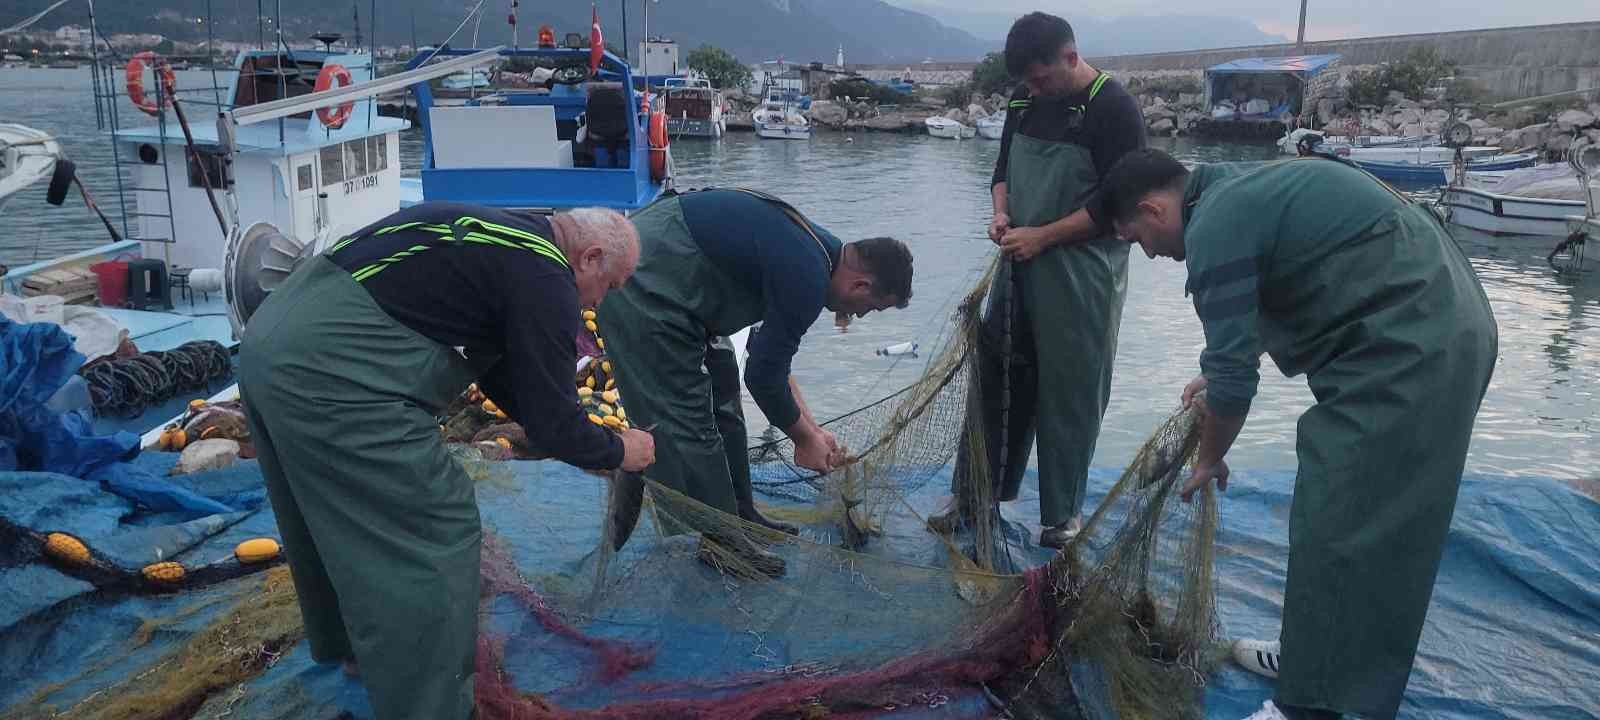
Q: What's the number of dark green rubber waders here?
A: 4